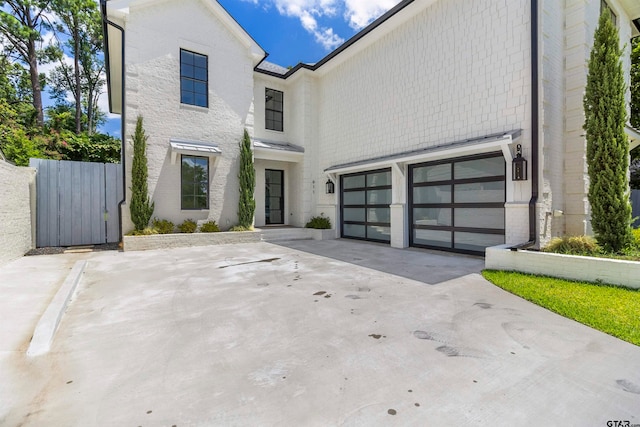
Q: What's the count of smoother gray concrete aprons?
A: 1